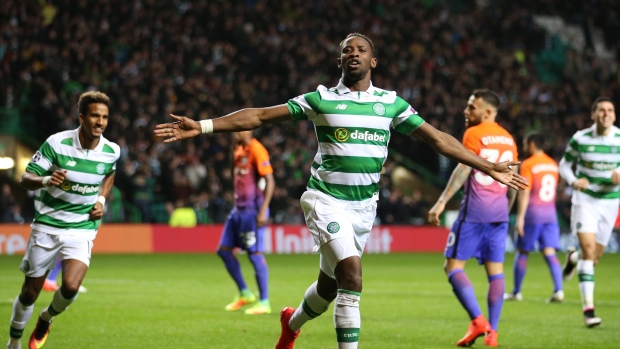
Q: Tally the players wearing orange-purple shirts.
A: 3